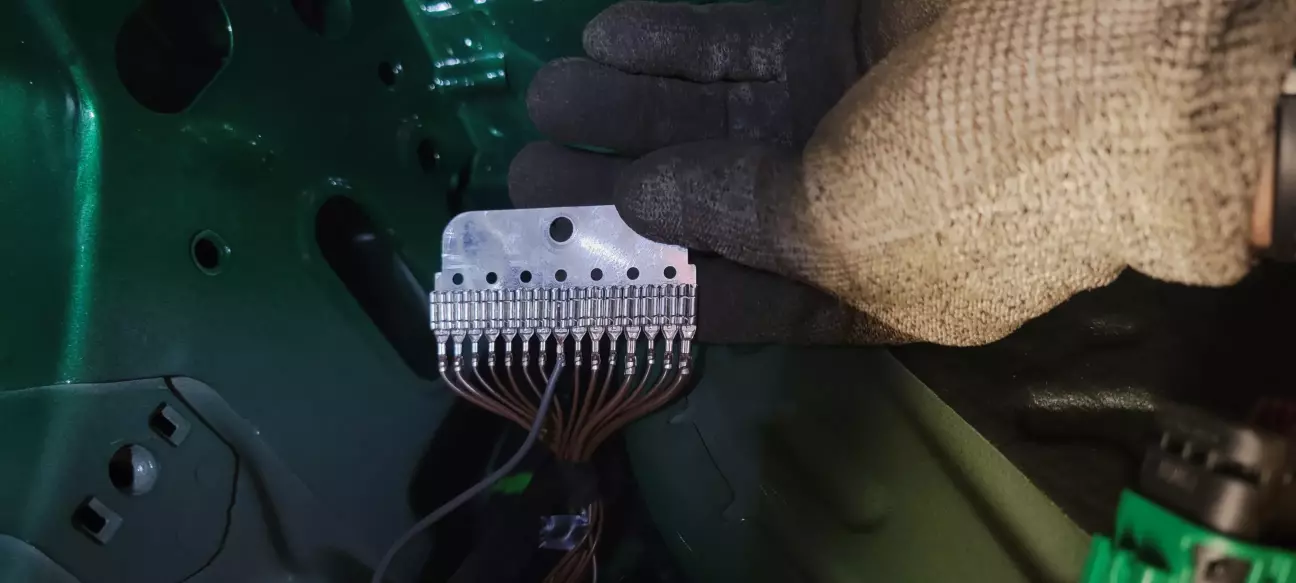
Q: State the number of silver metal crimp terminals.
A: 15